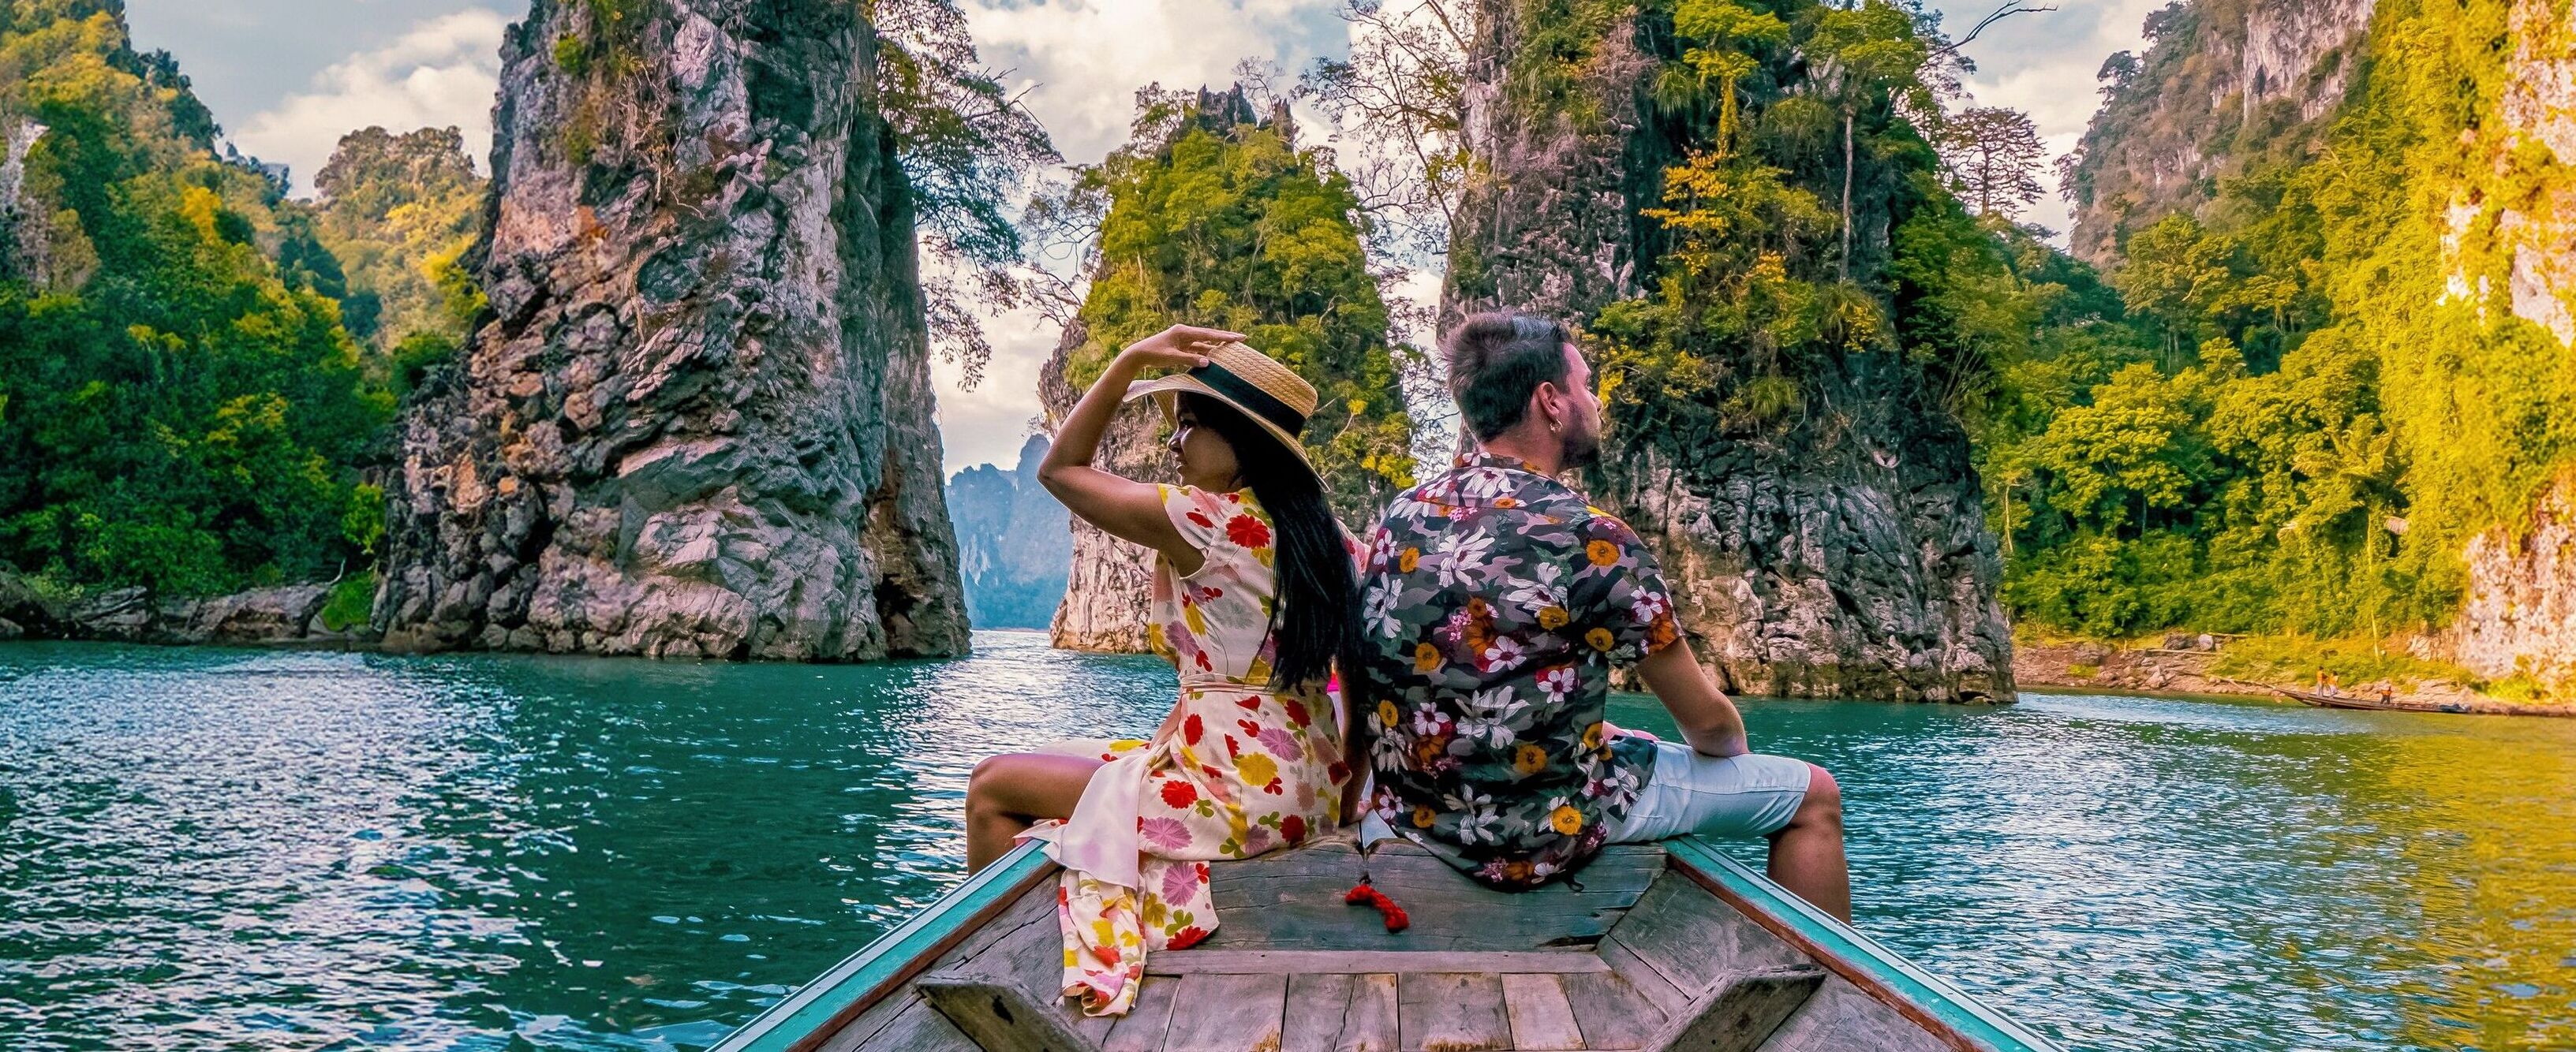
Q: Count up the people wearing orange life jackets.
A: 3